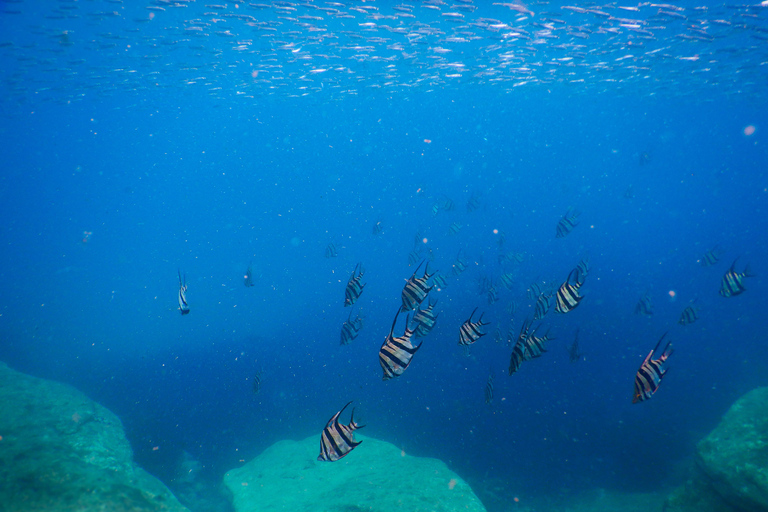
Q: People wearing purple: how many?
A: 0